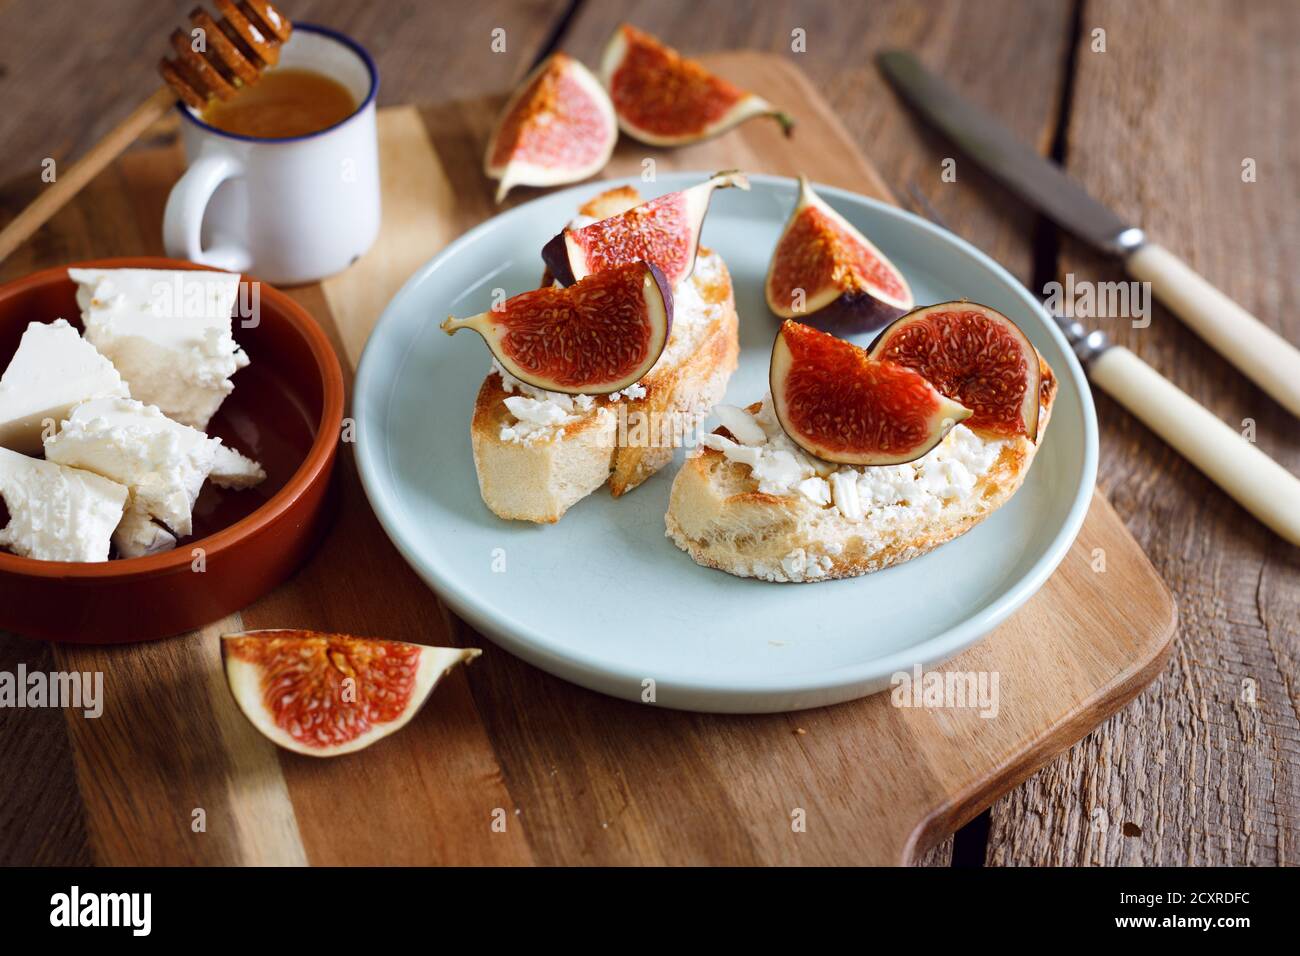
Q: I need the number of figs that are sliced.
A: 8